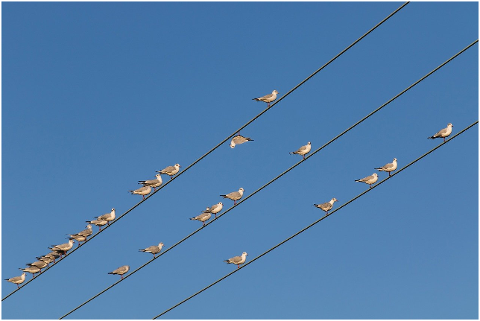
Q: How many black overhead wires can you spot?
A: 3